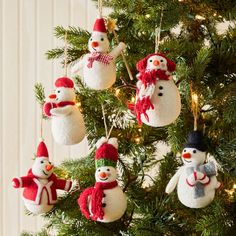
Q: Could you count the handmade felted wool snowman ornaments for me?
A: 6